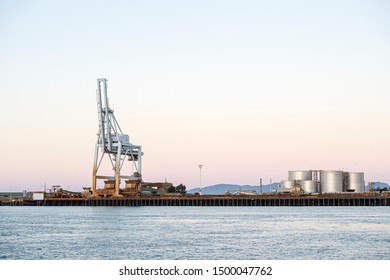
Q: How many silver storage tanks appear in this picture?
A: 5